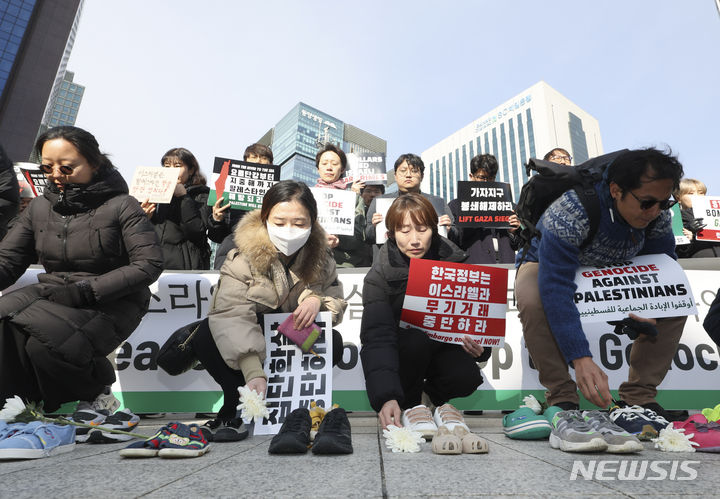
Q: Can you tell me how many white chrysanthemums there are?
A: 5